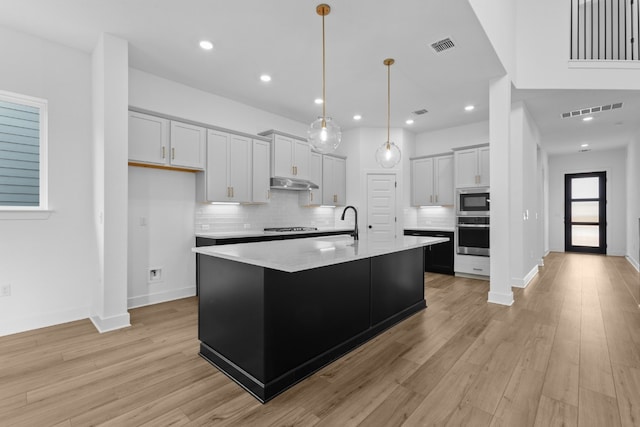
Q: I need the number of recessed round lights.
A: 8